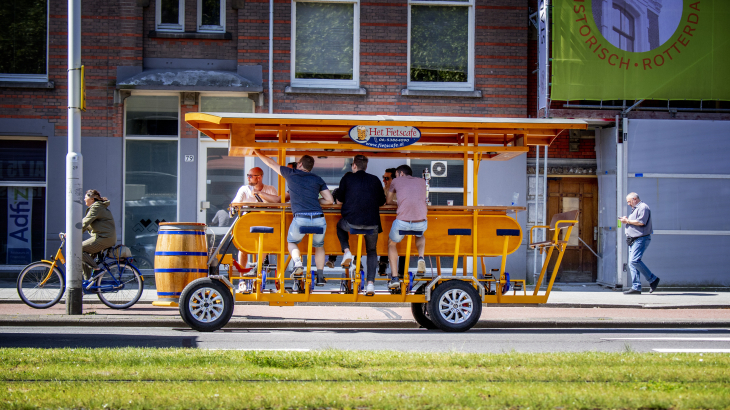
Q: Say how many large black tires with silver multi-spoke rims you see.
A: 2